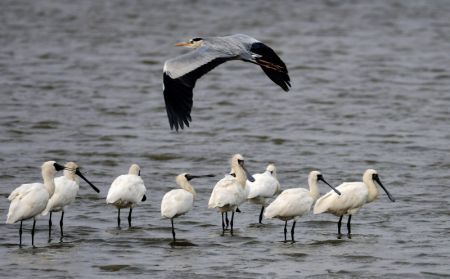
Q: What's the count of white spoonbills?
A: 8